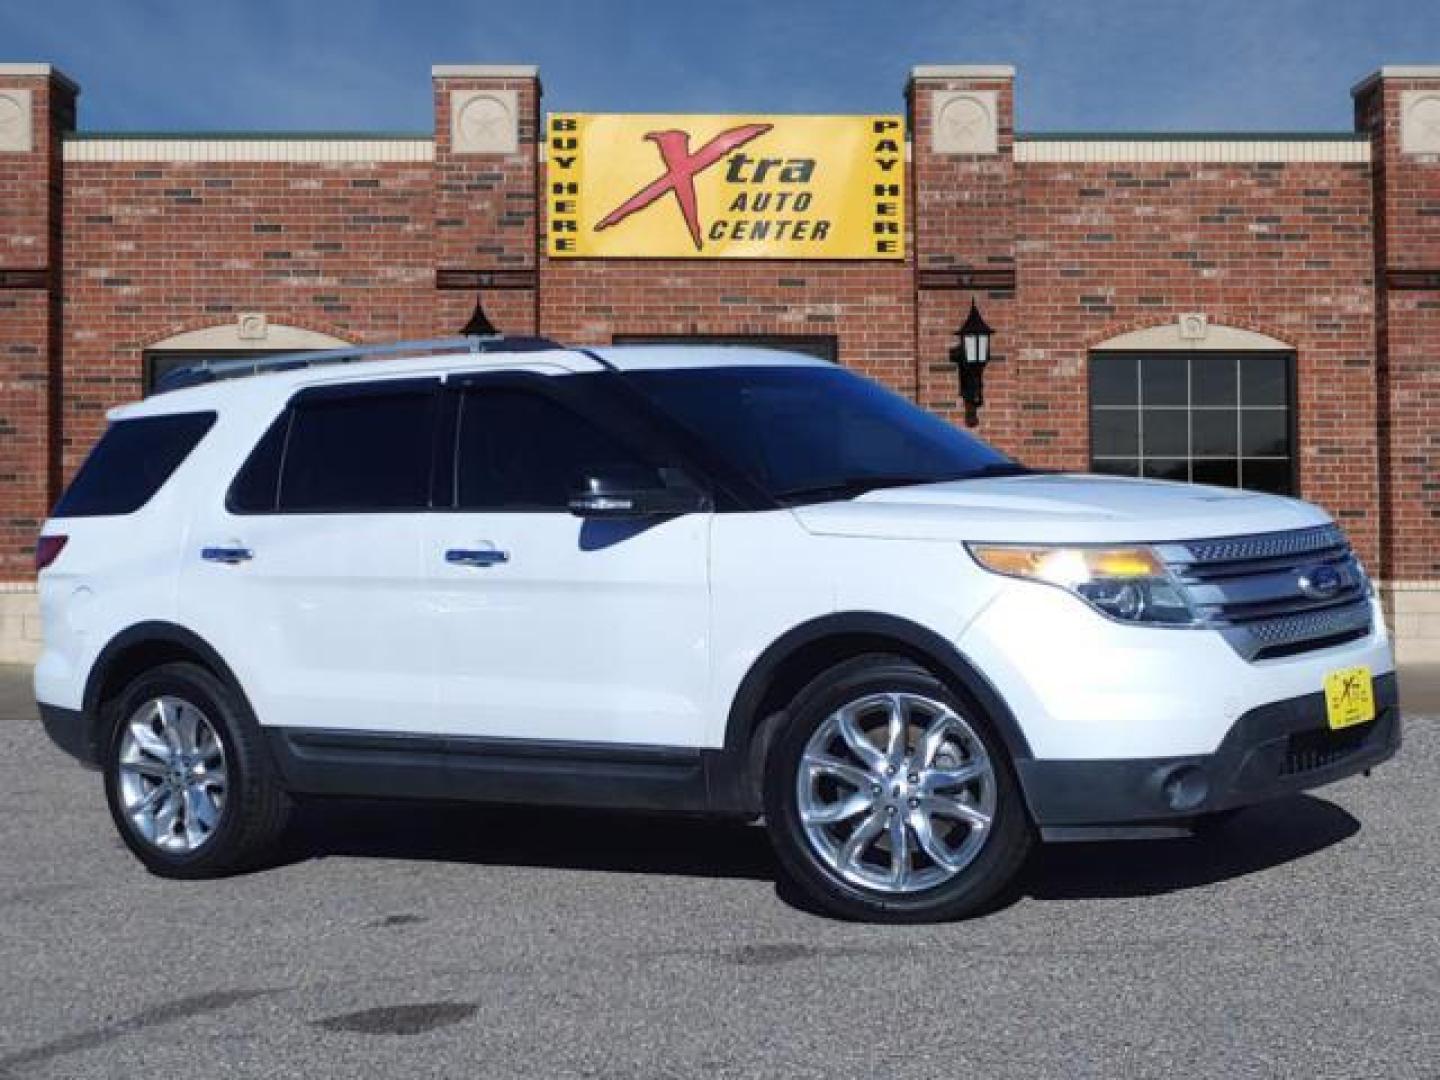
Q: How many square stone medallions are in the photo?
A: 4